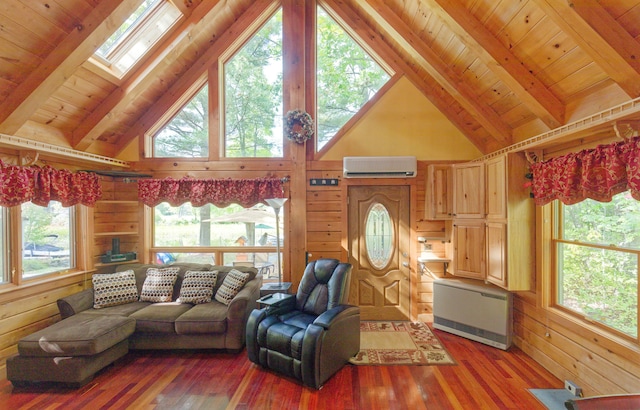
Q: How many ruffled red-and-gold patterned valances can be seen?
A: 3